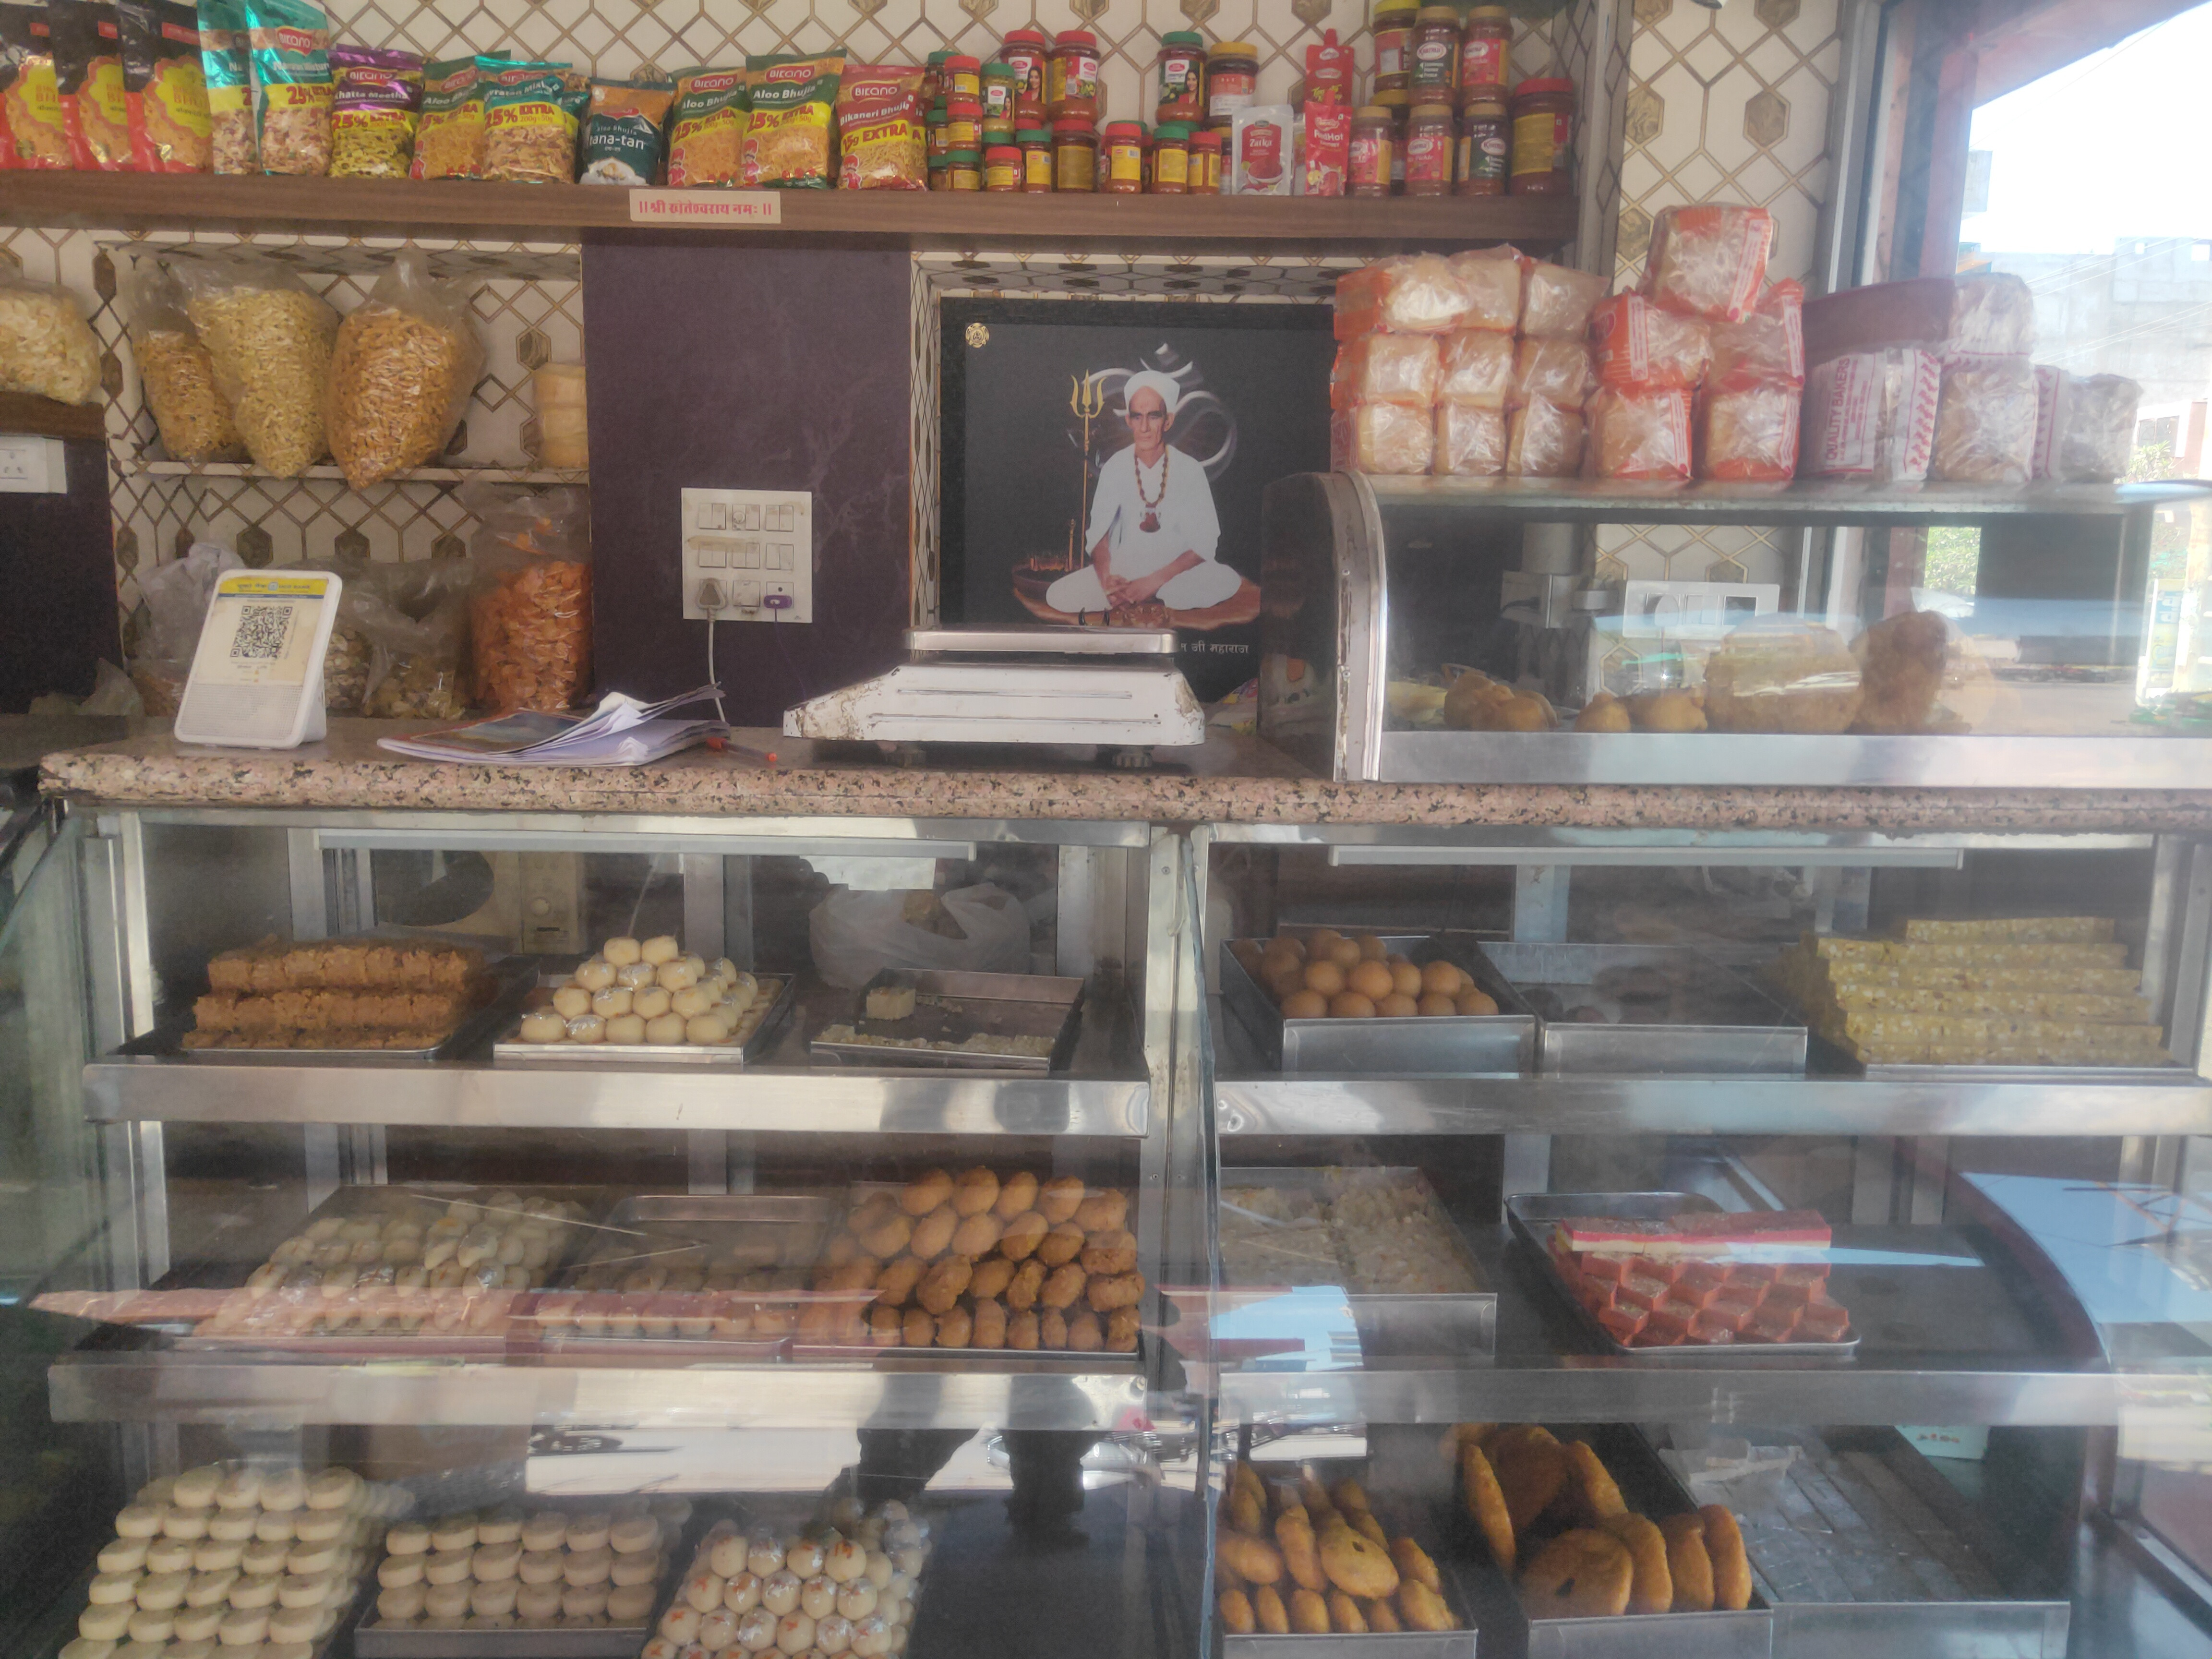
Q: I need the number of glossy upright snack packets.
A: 12